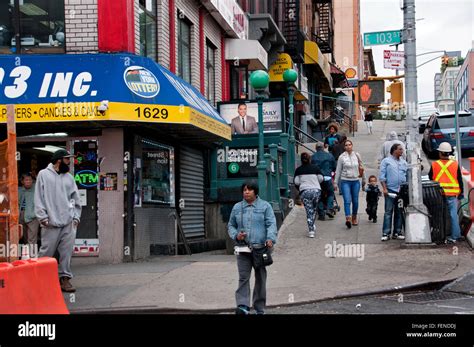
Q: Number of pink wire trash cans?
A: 0